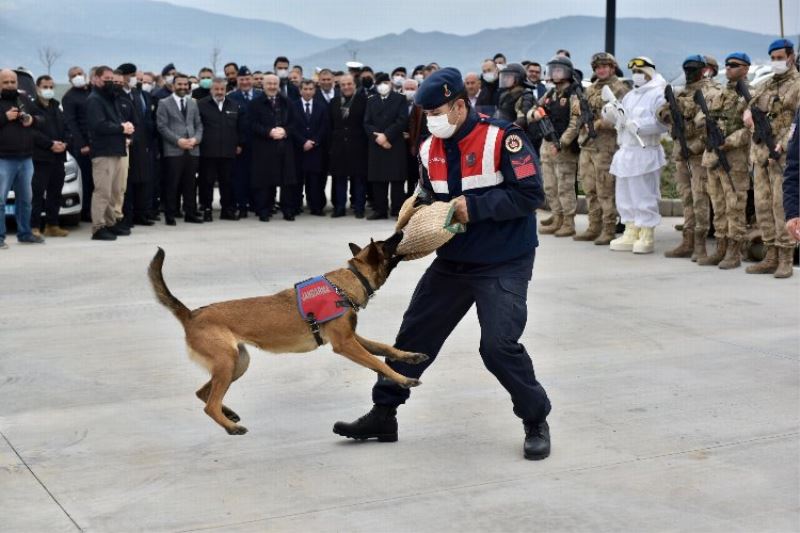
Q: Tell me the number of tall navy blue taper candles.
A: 0